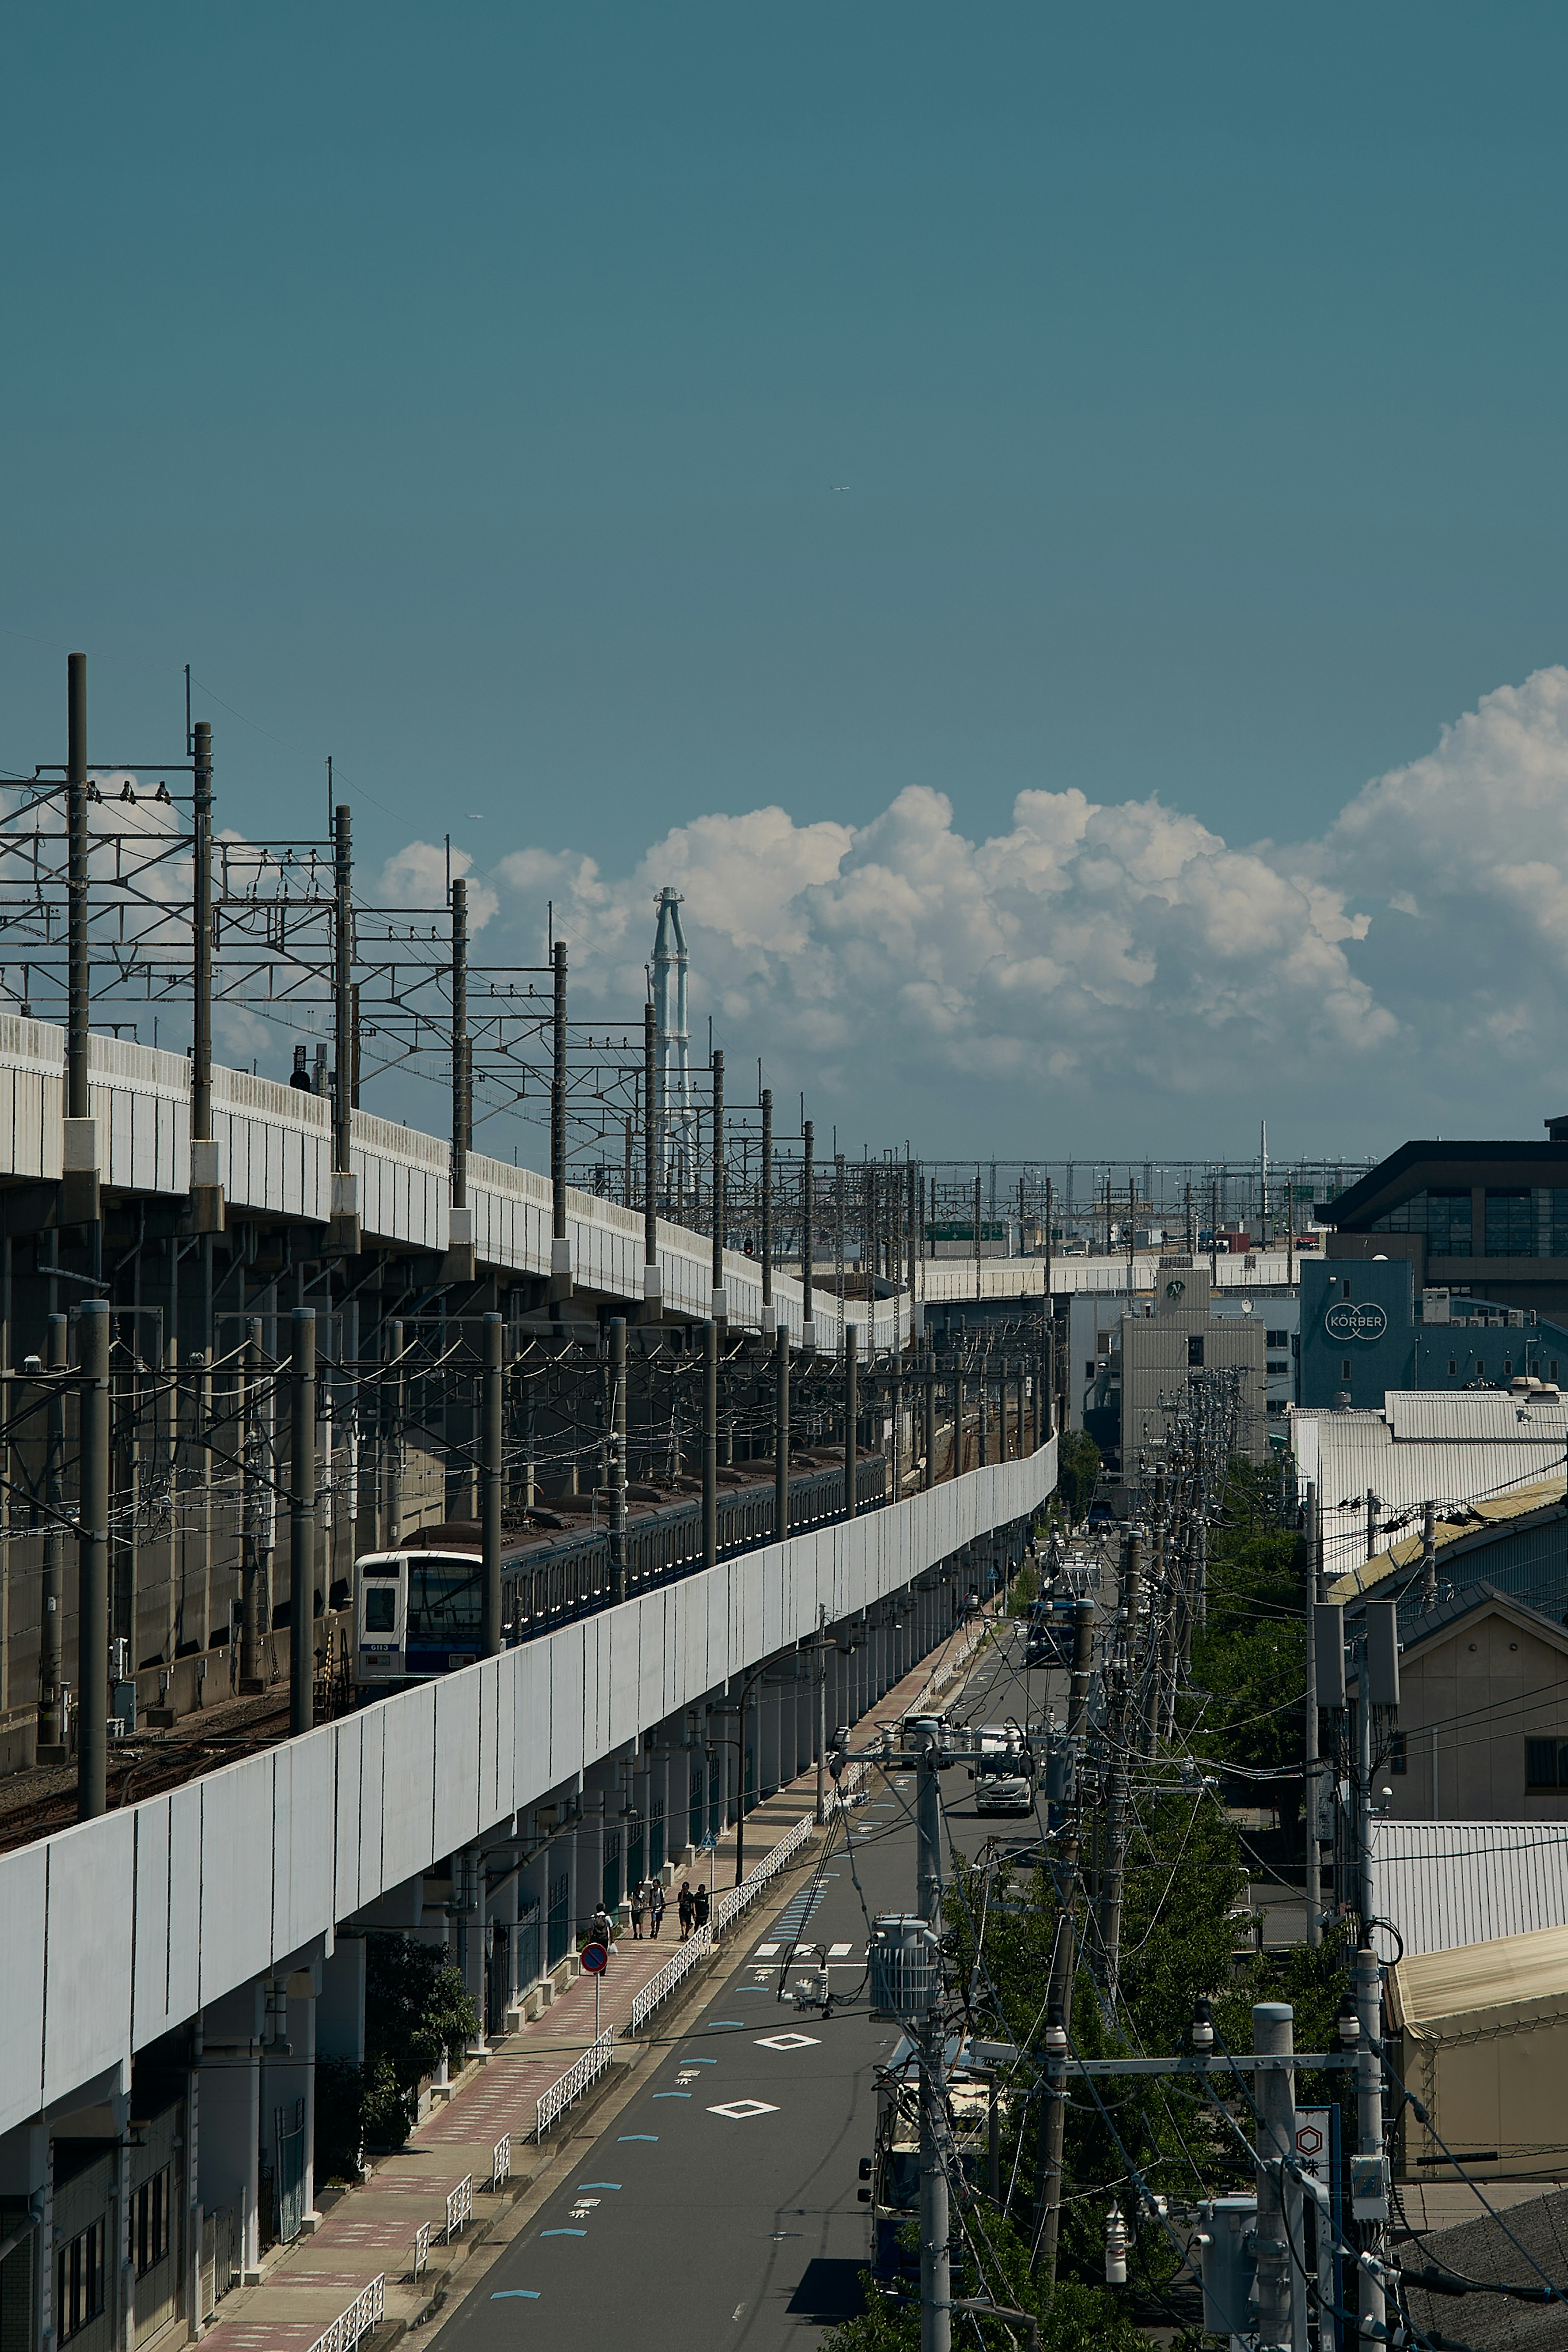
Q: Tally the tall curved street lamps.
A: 1